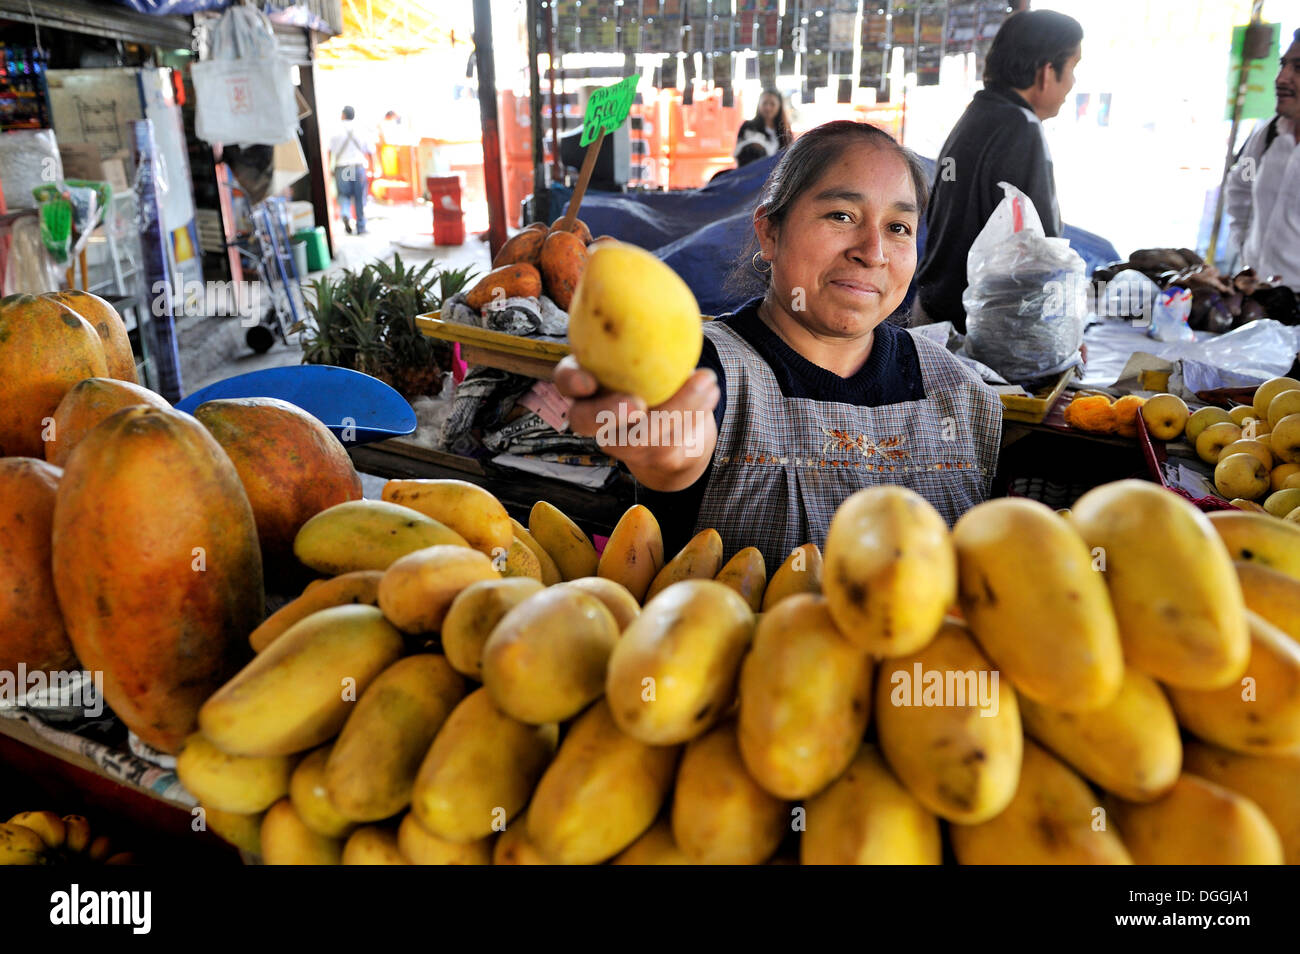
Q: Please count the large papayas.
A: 6